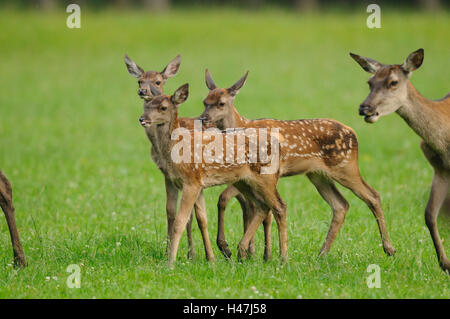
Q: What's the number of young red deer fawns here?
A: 3